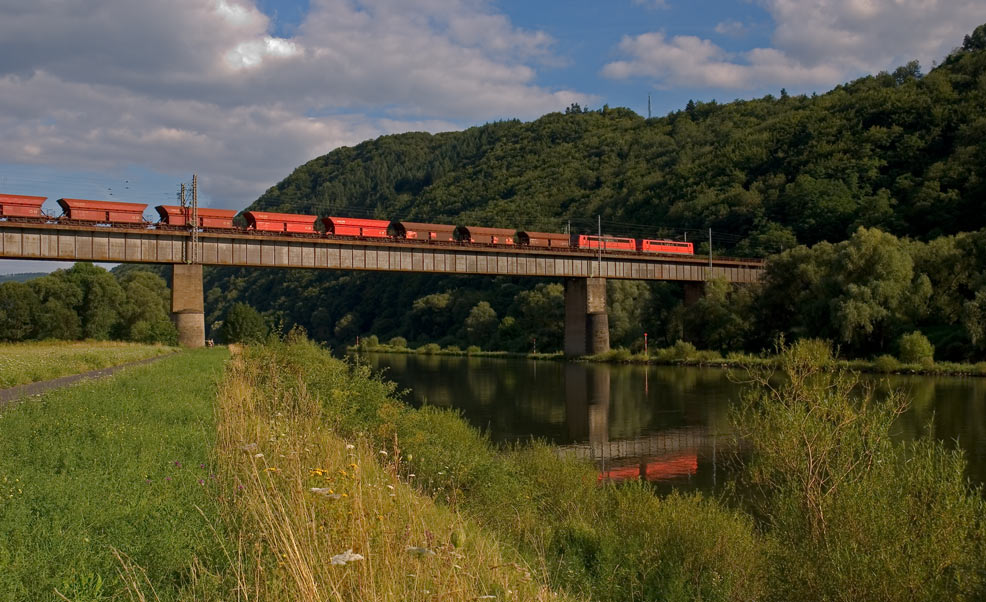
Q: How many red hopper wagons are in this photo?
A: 5